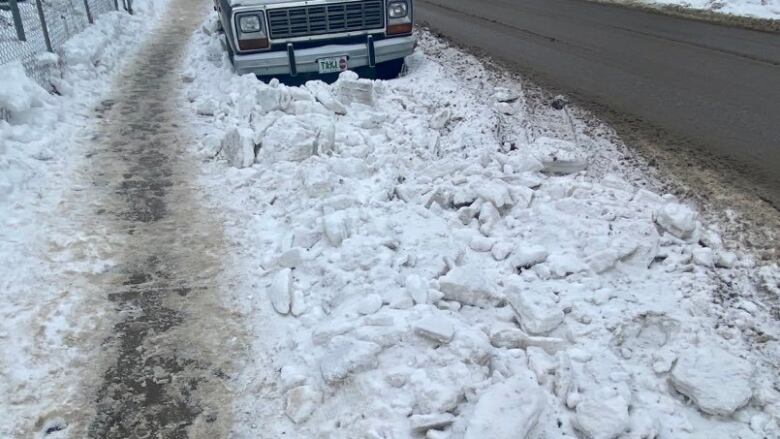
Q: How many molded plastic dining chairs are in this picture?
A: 0